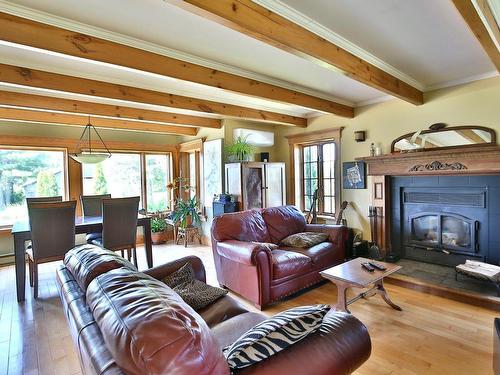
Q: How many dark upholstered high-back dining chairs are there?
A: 4